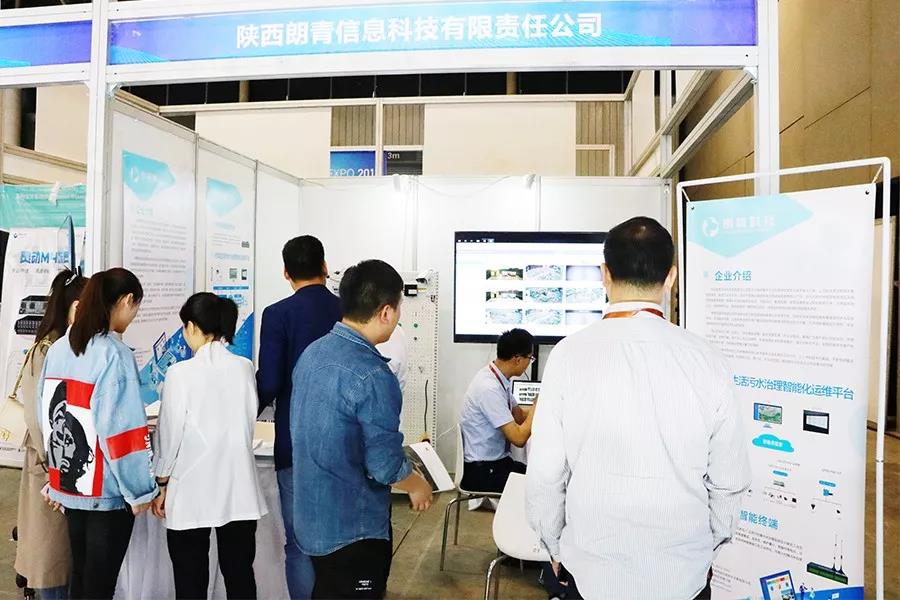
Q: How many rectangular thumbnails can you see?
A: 9